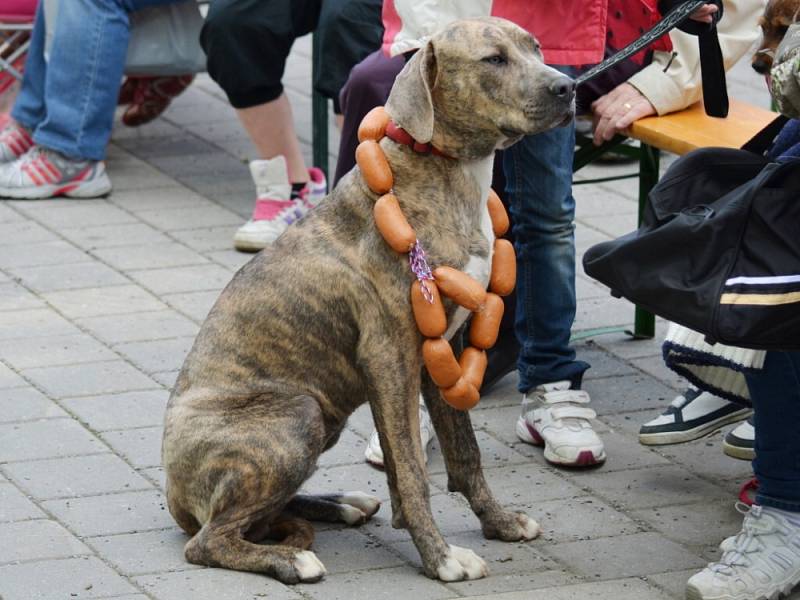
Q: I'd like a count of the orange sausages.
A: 11